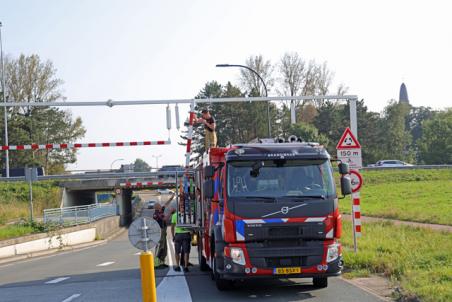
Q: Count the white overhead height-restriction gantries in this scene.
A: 1